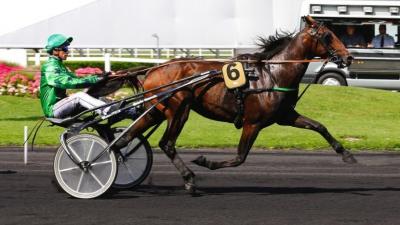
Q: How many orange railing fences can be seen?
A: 0